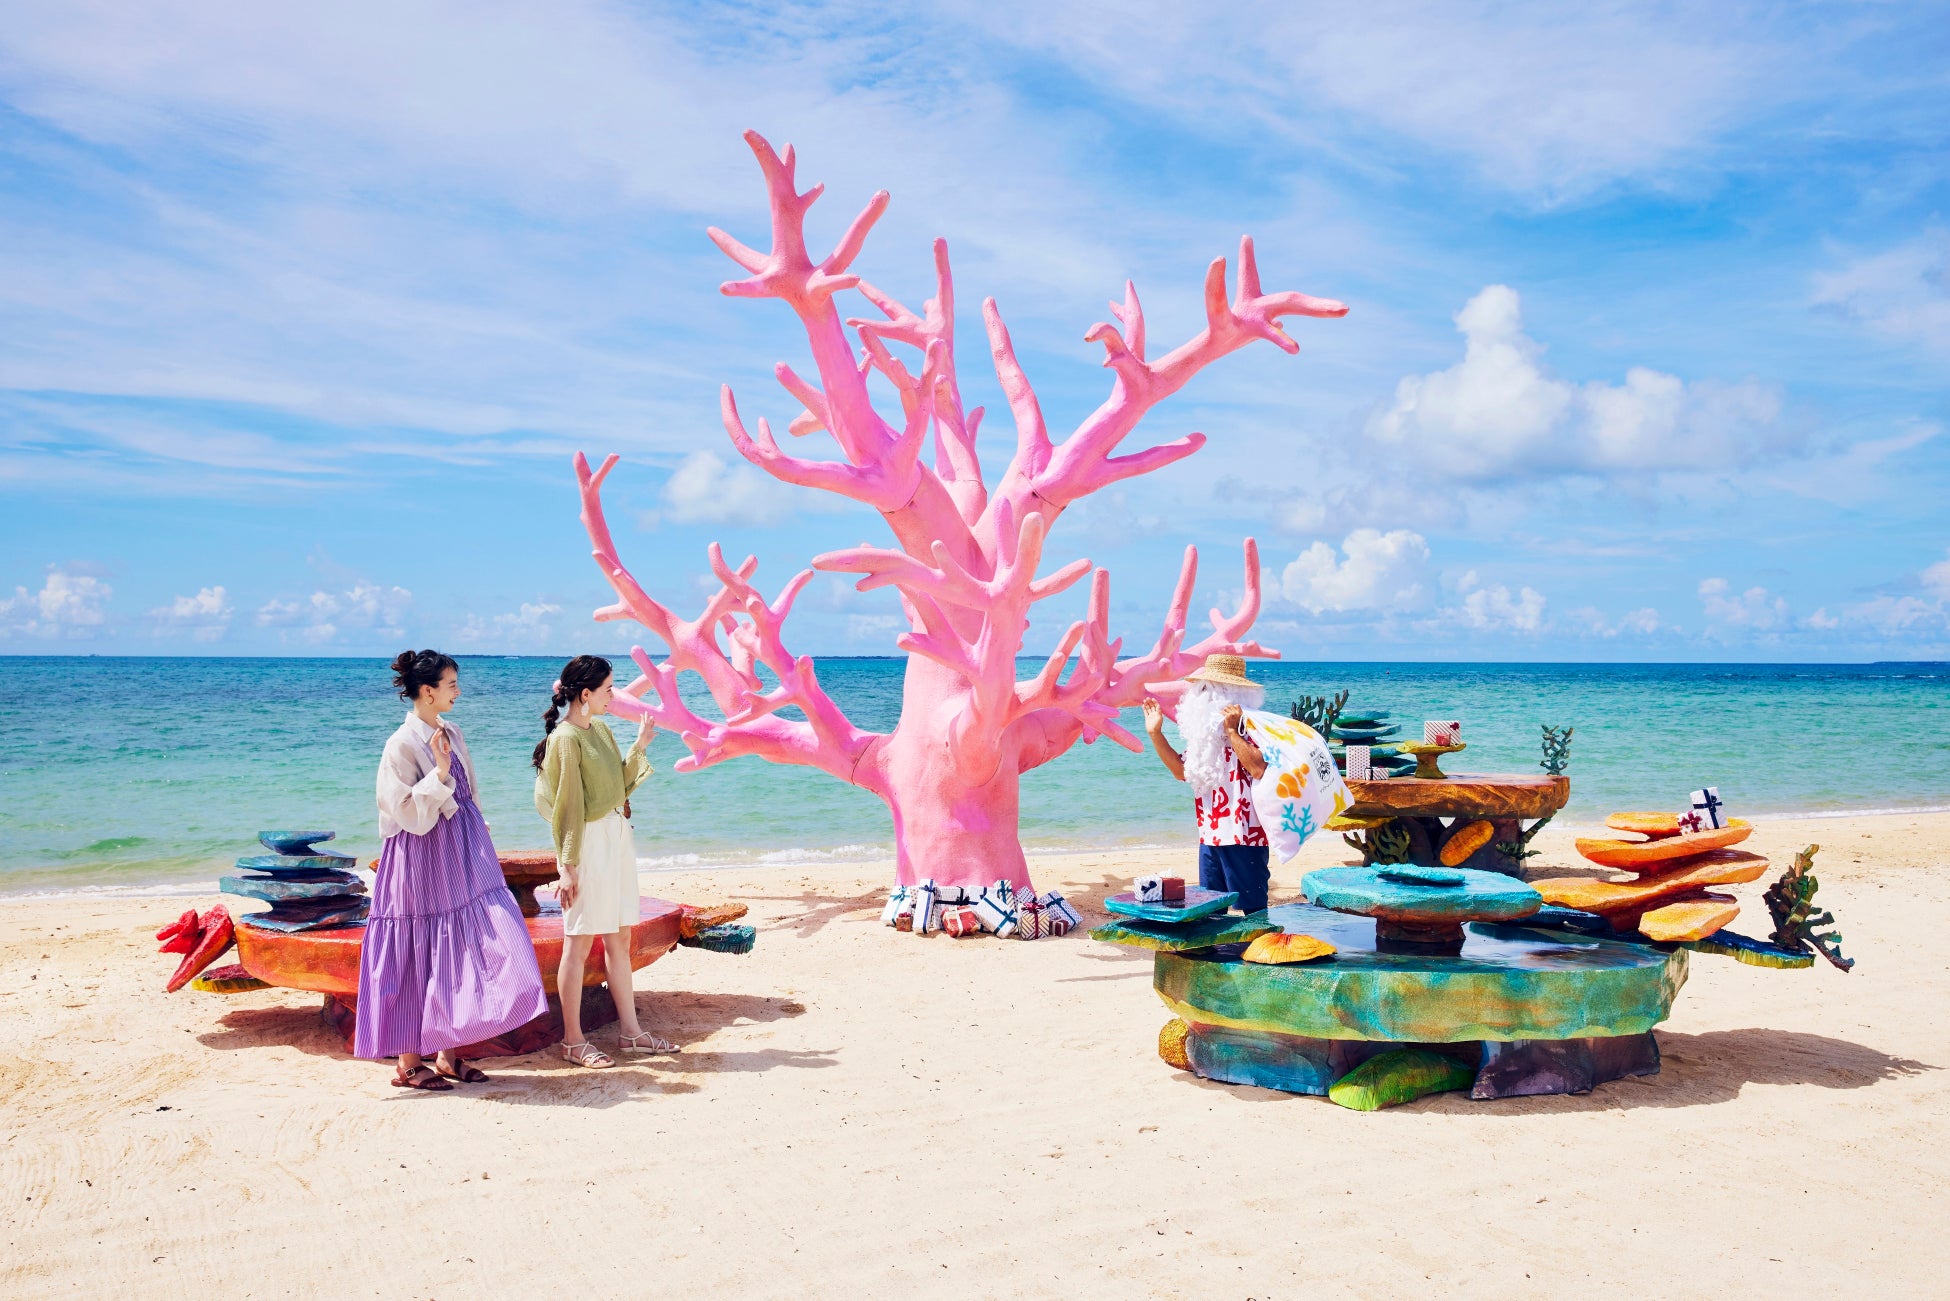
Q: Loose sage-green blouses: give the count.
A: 1